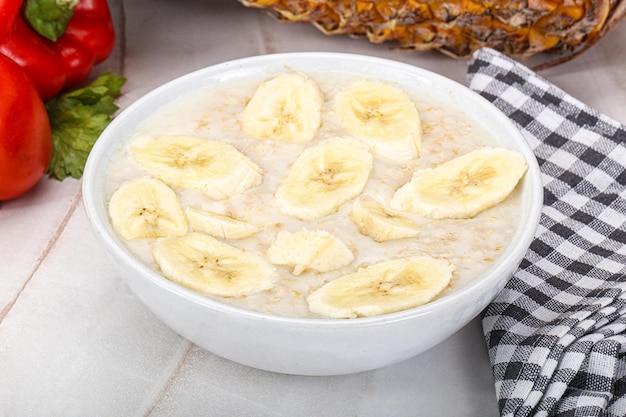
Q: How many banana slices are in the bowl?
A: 11